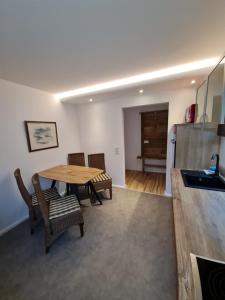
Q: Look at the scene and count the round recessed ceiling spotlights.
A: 3